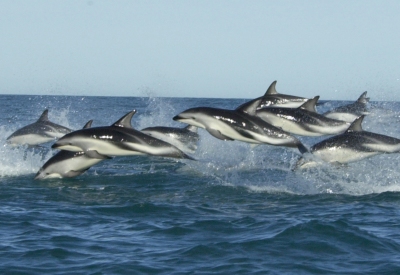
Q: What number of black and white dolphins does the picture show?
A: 9